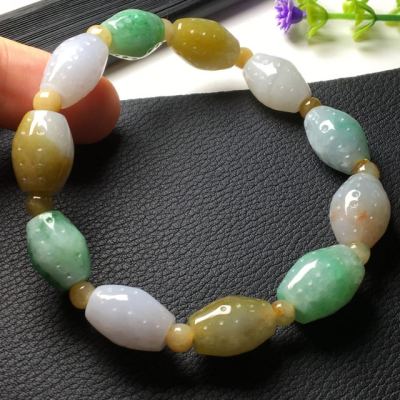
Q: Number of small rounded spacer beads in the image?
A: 11